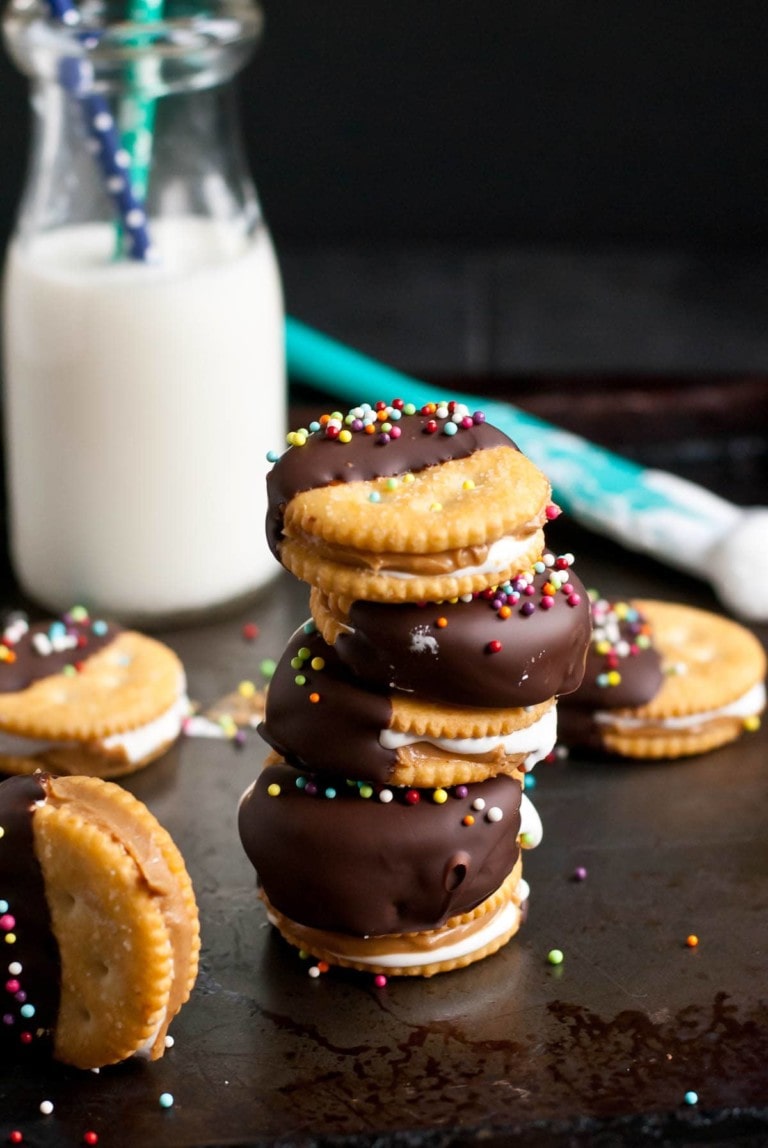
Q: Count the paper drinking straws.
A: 2